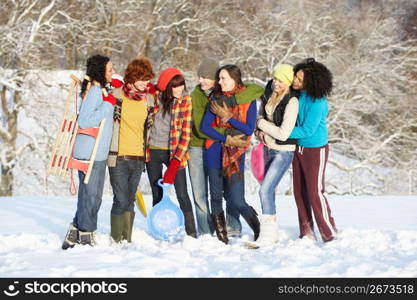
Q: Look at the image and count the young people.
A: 7